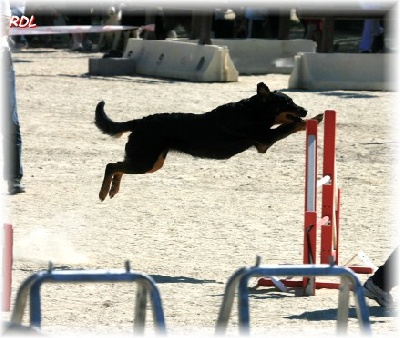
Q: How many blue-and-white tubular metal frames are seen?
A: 2